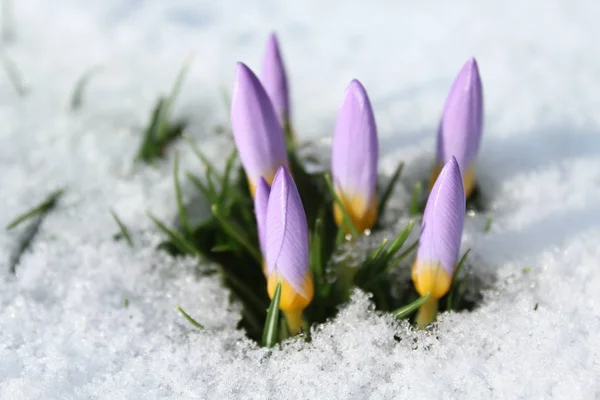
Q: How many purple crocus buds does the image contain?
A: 7